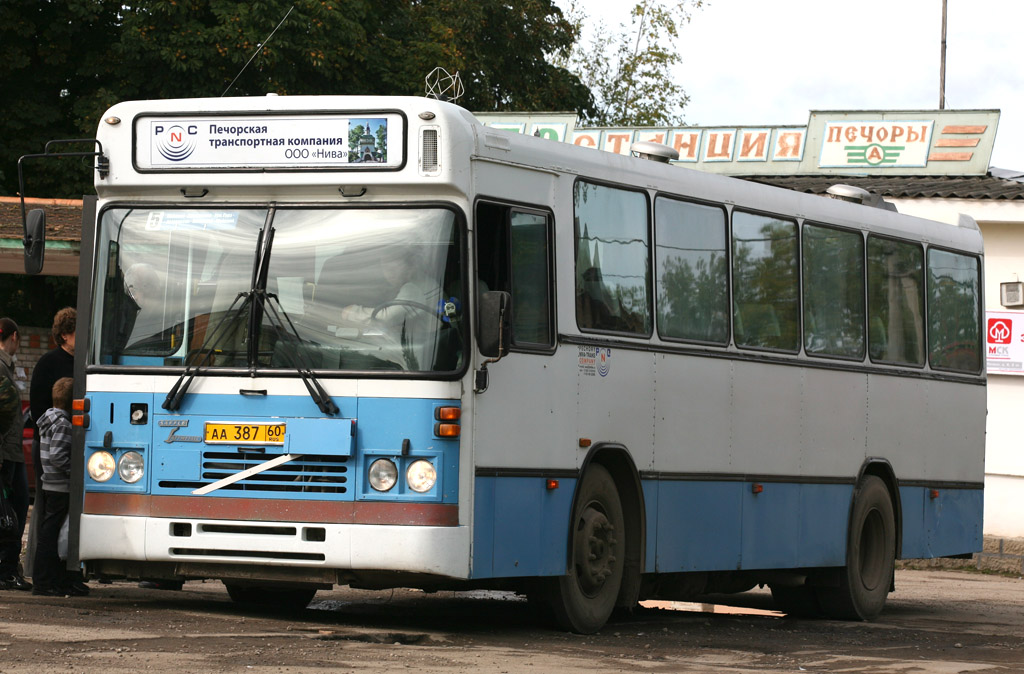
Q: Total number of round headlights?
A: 4